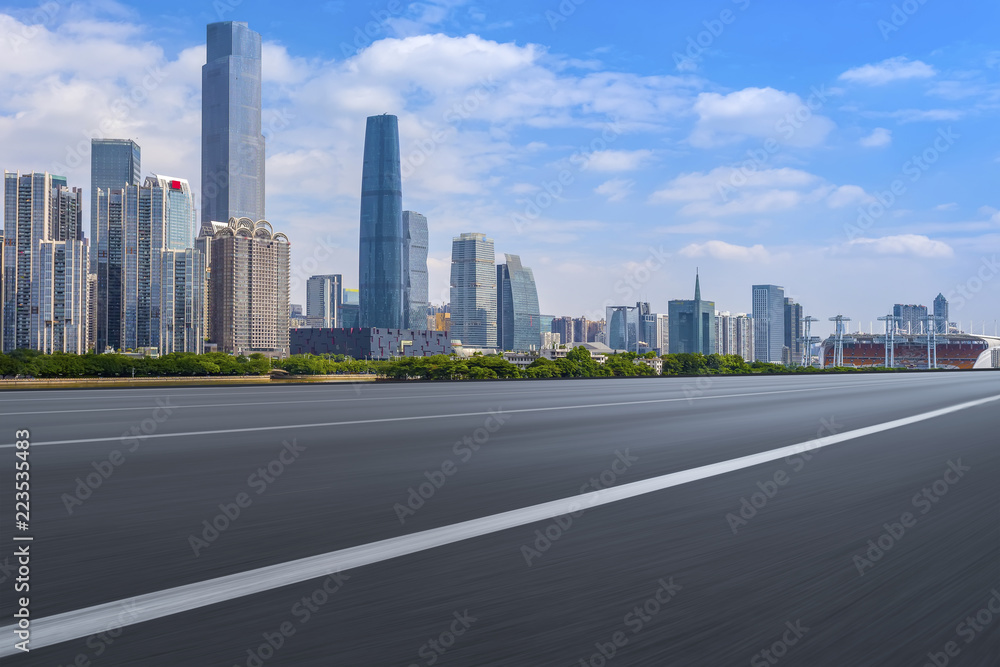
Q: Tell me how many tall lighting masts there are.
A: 4